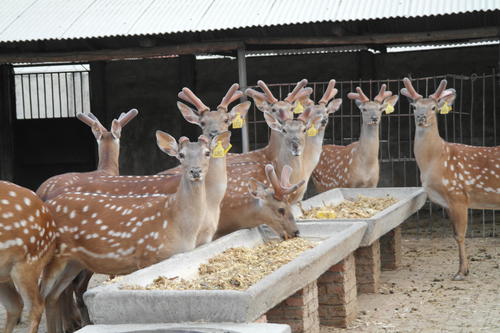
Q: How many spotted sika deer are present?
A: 10